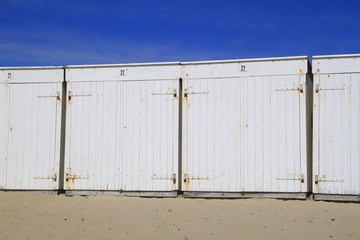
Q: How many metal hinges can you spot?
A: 12